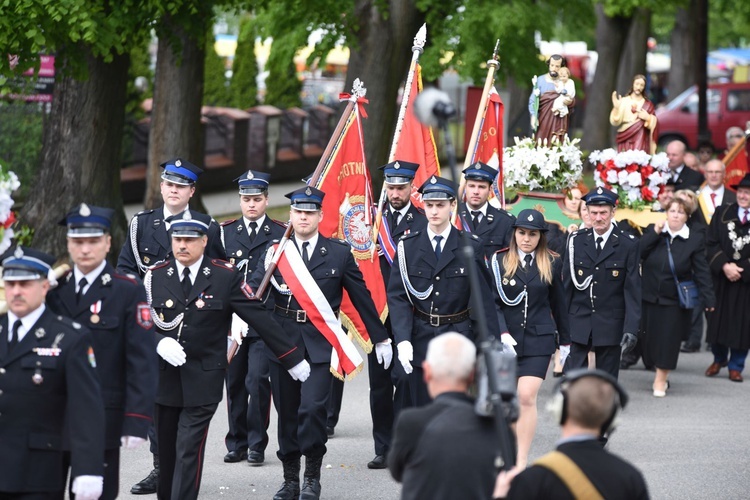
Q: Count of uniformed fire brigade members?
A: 11